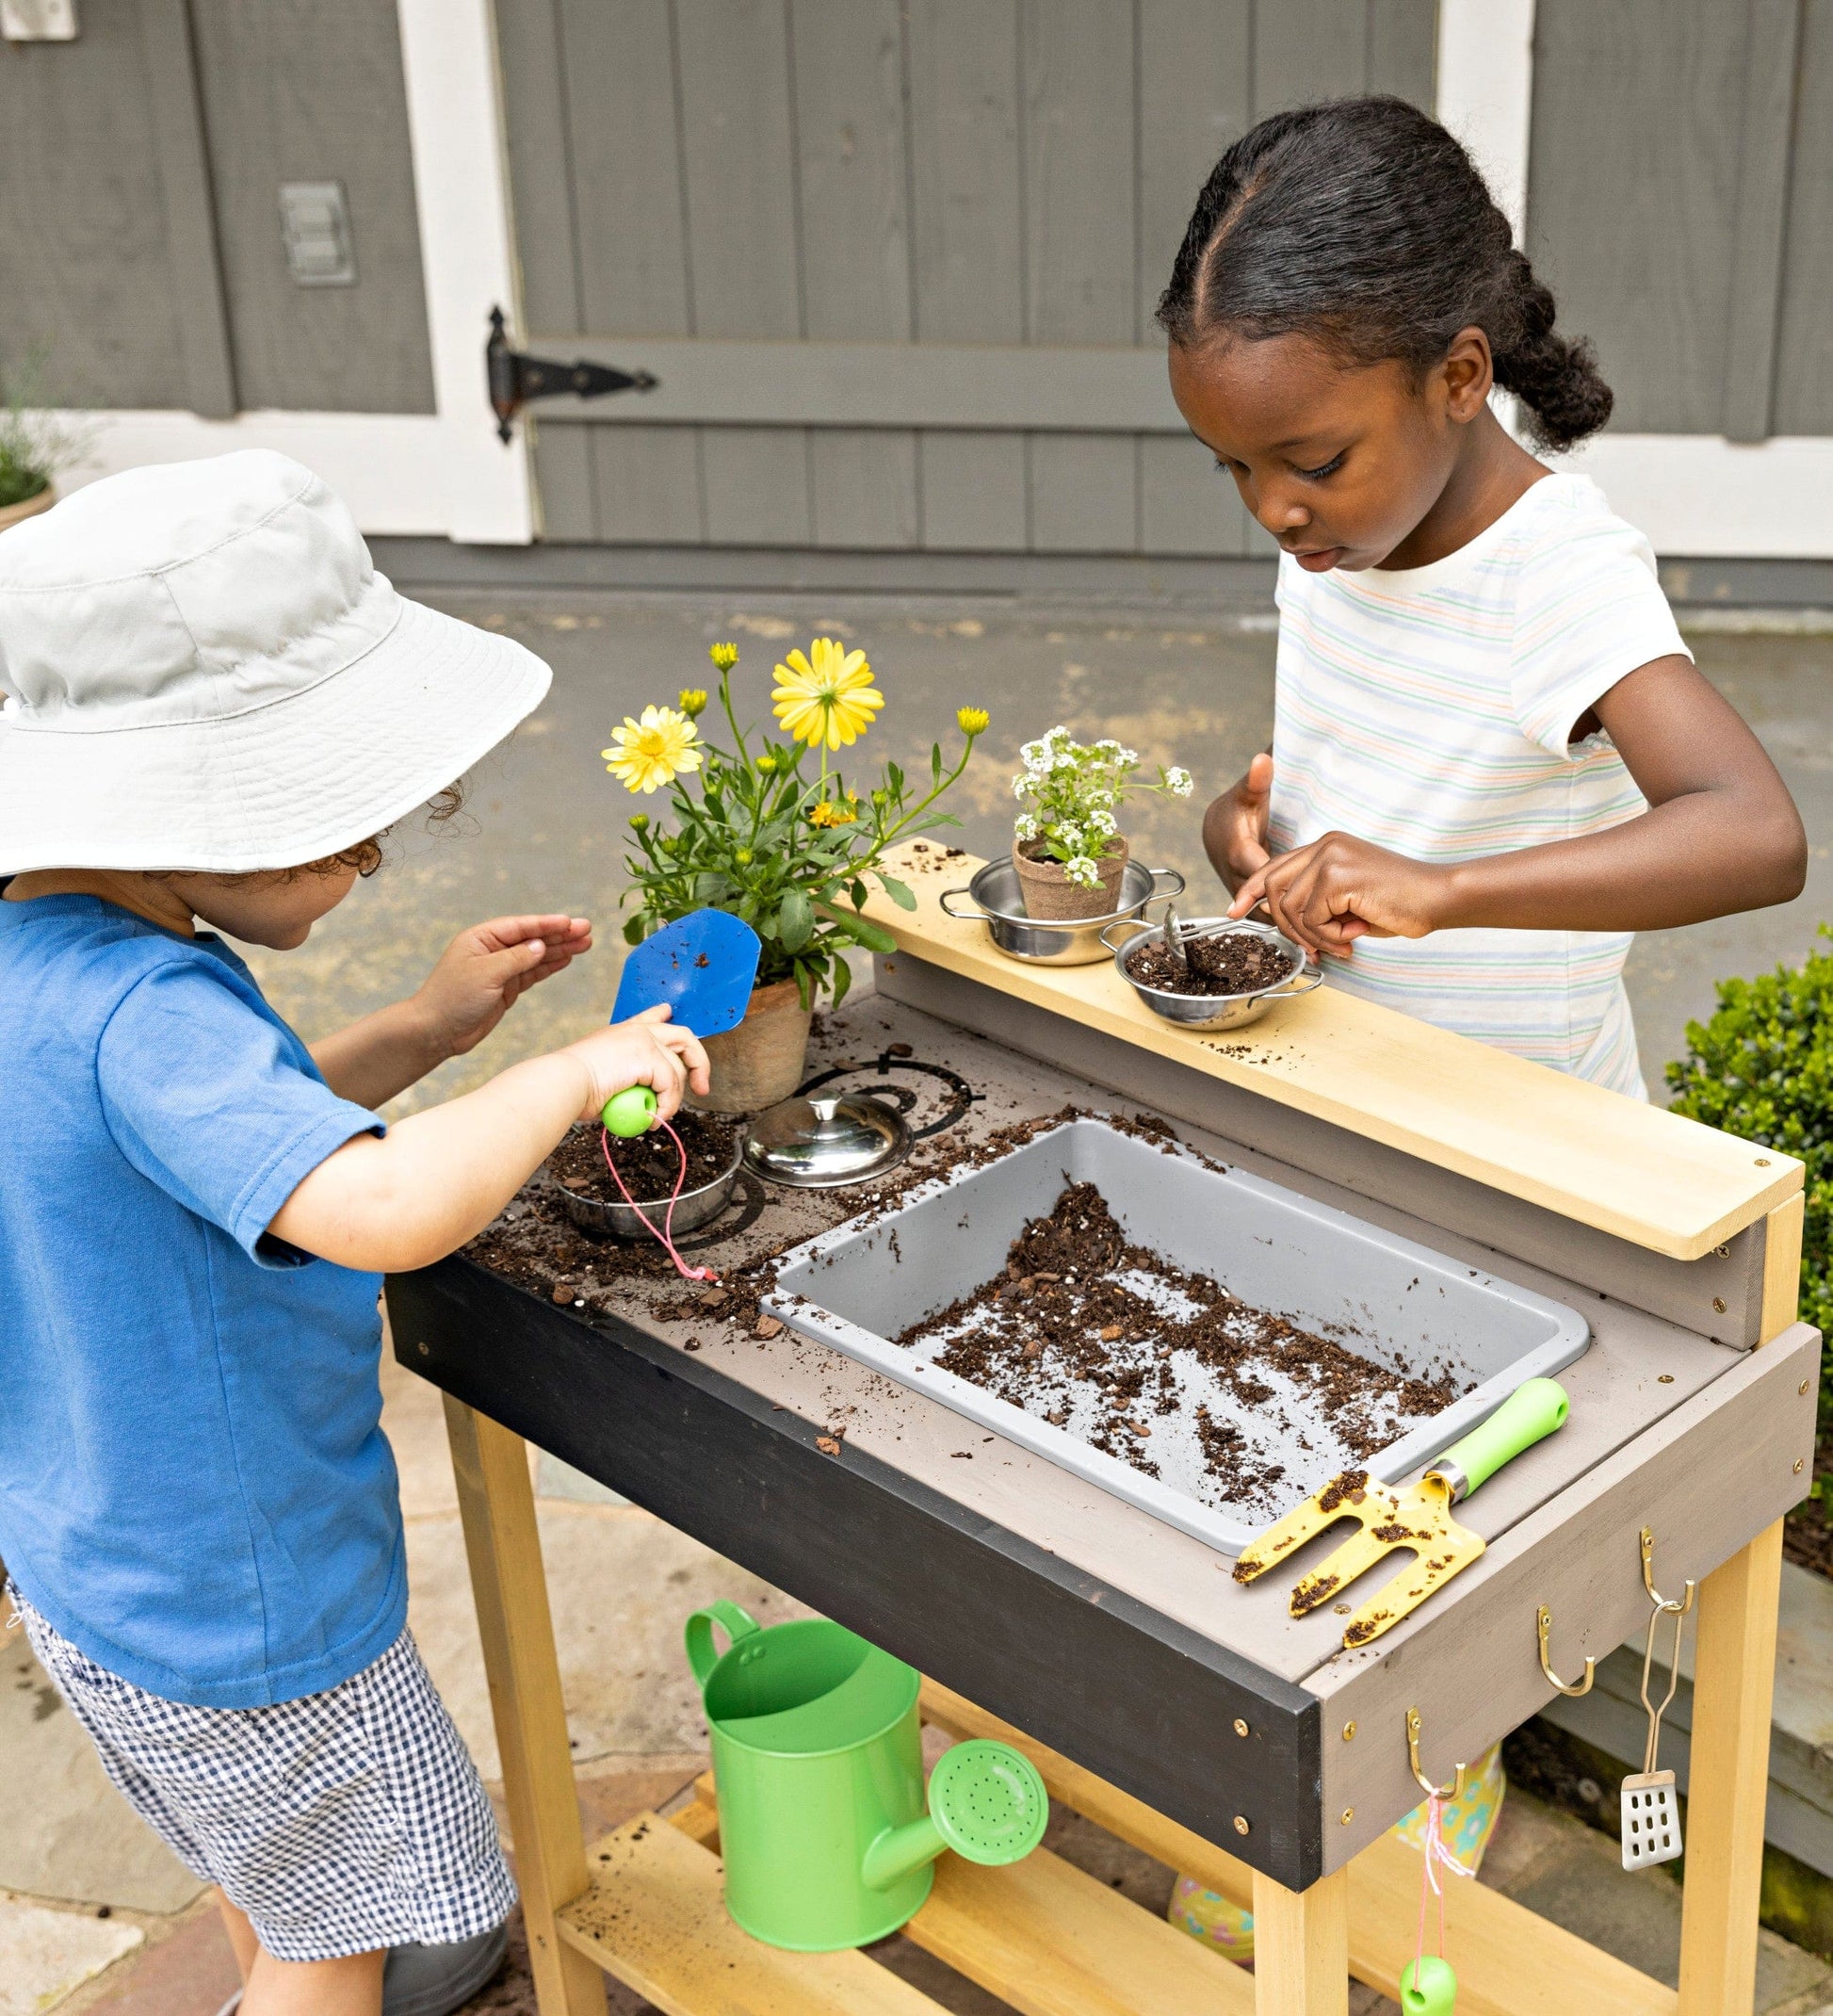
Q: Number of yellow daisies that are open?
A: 2